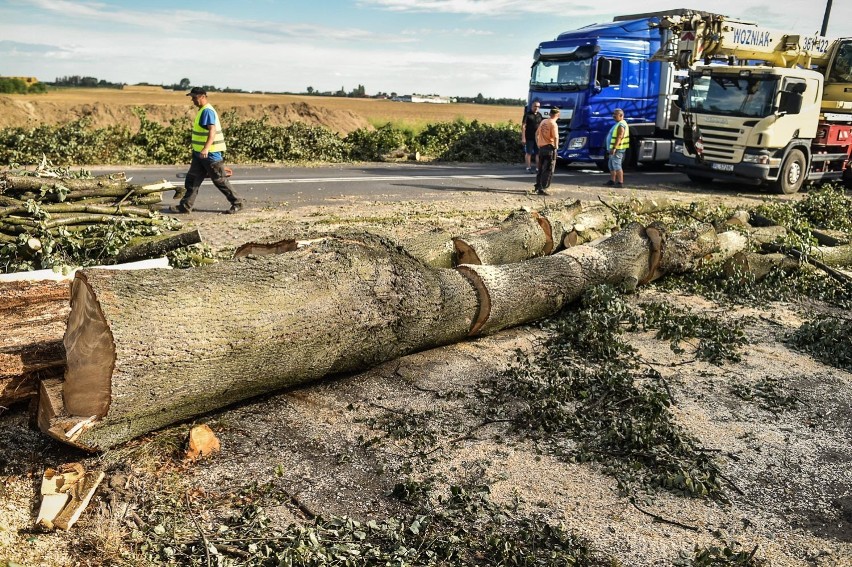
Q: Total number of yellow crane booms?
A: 1